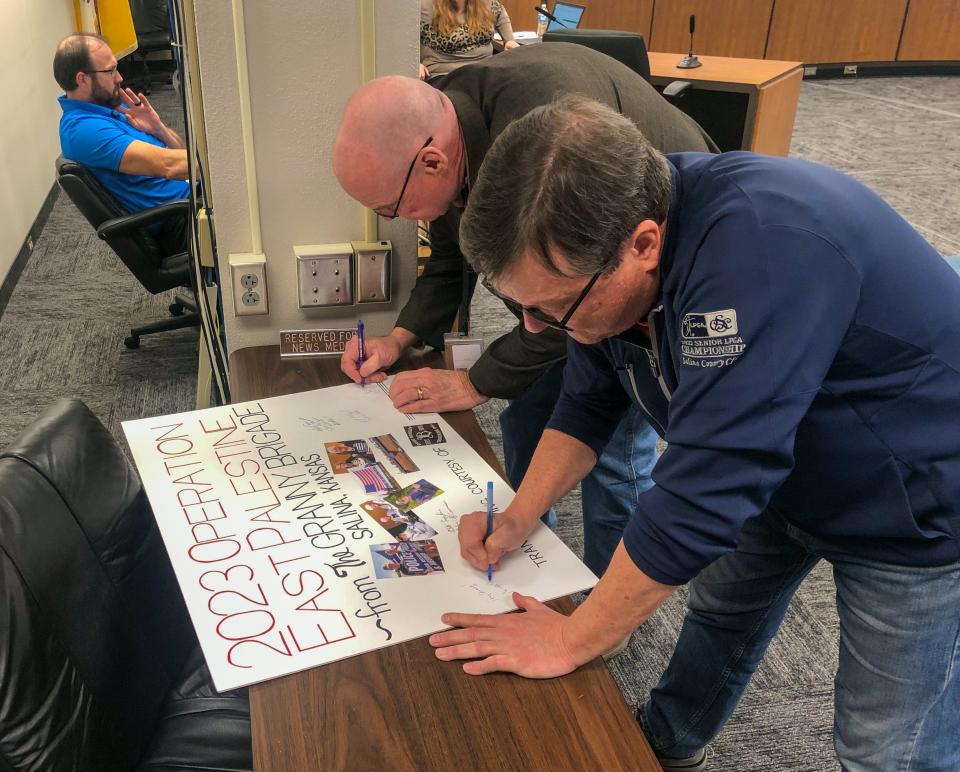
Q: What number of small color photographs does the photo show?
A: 6